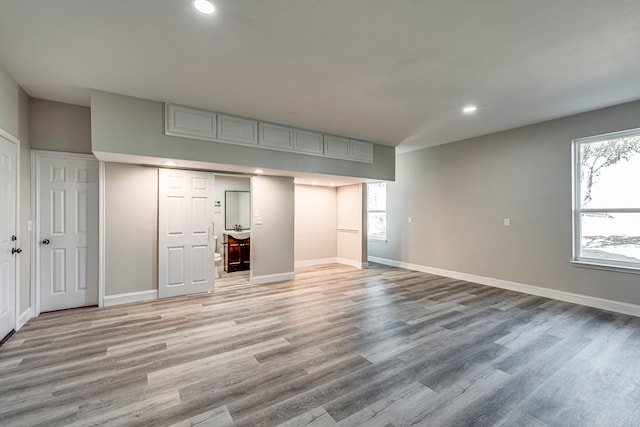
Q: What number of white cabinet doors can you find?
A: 6